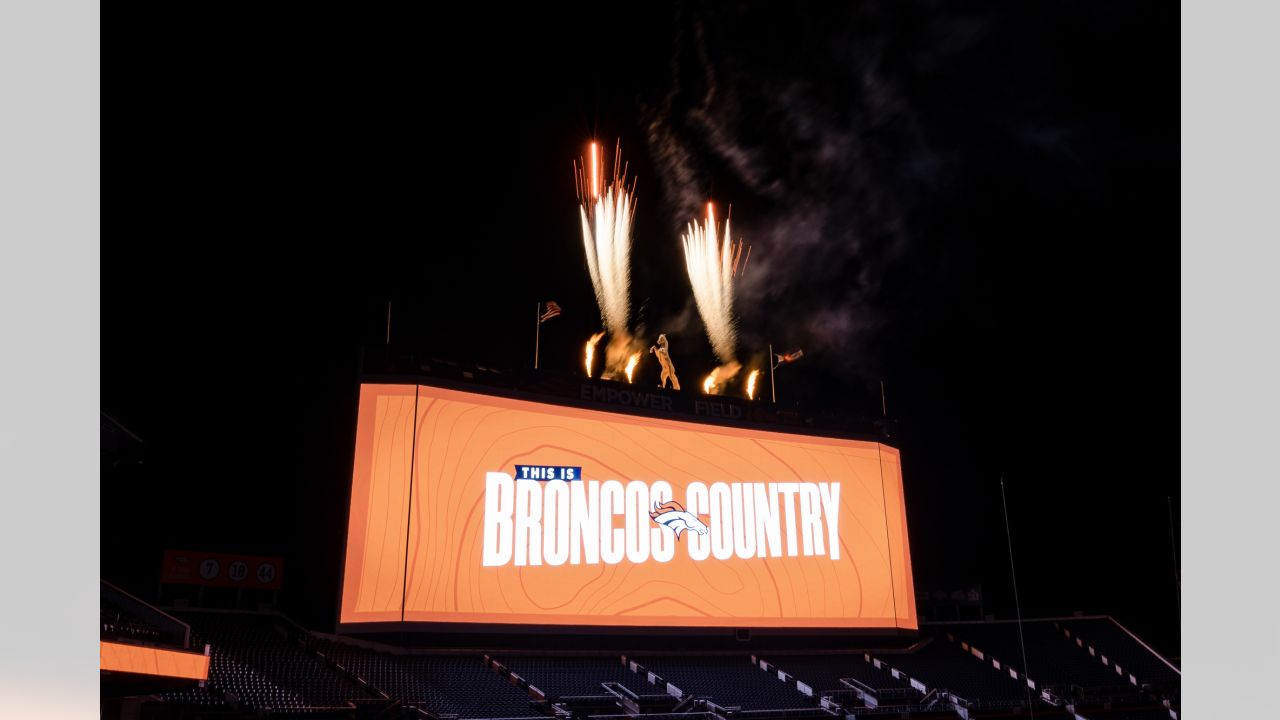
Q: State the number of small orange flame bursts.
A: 4